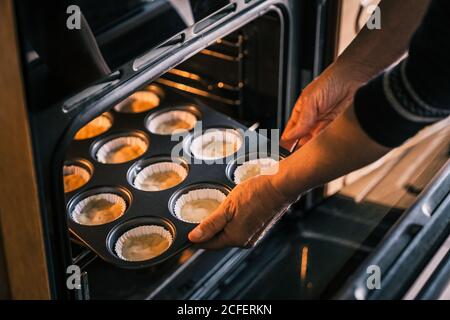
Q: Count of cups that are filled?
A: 11